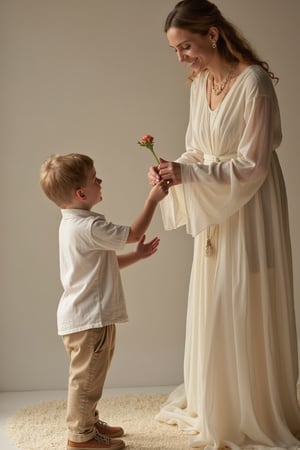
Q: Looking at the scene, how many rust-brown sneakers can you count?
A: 2